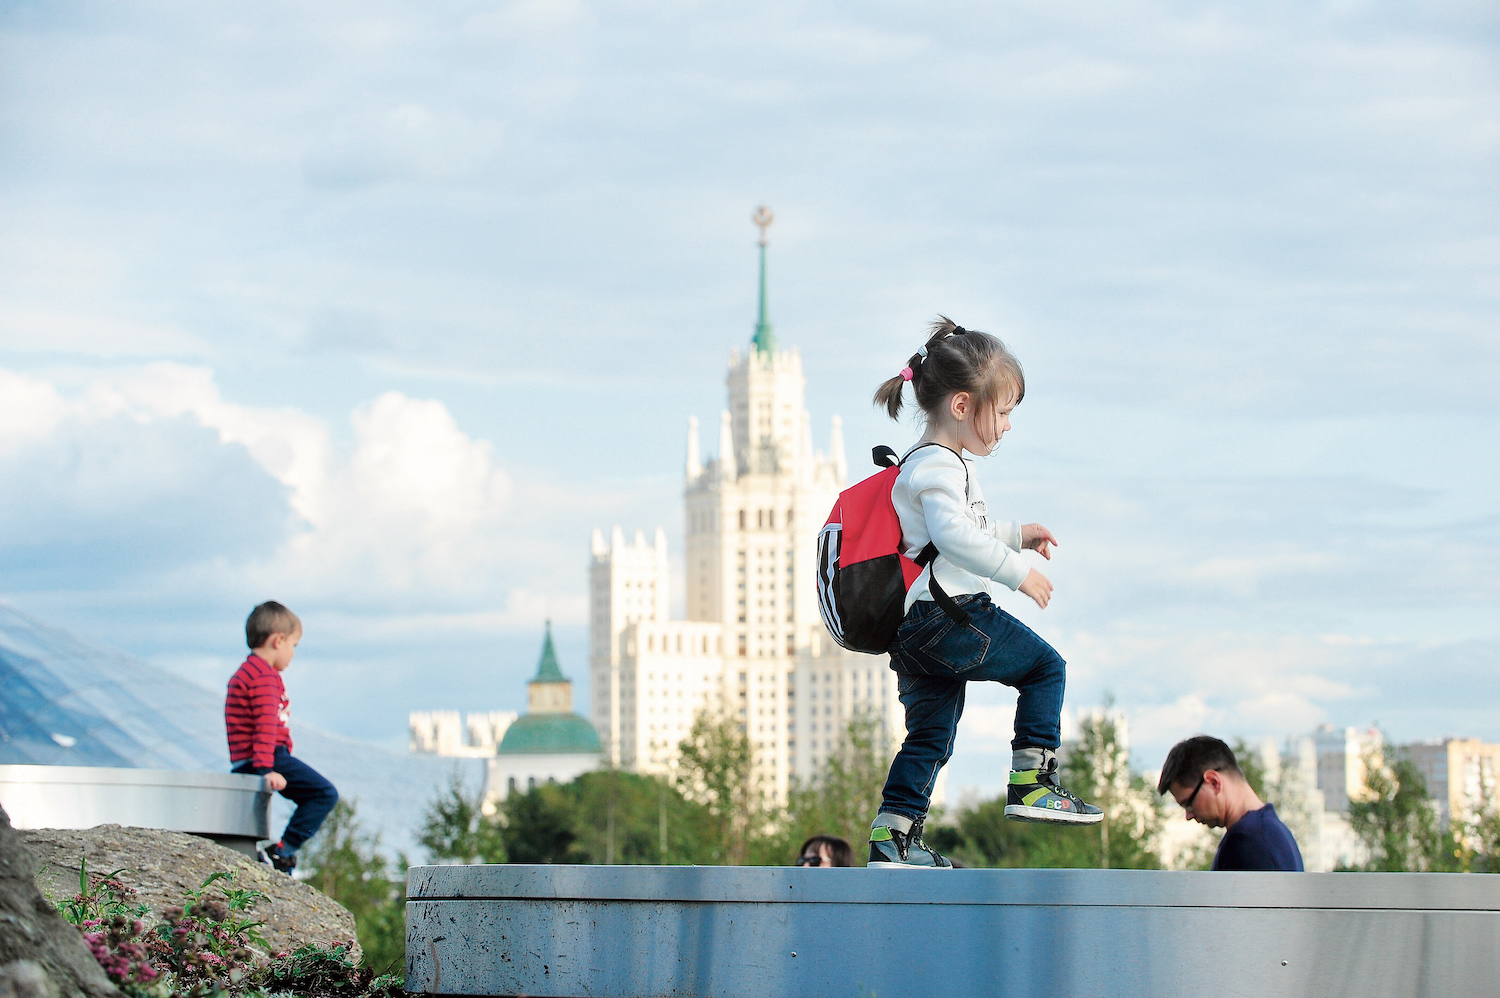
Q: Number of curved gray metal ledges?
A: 2